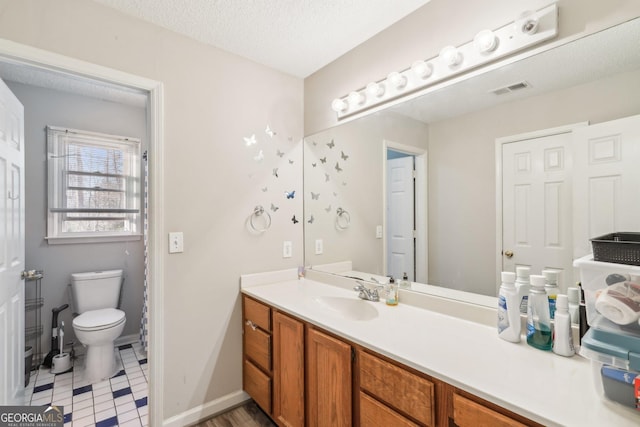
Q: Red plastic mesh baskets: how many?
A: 0